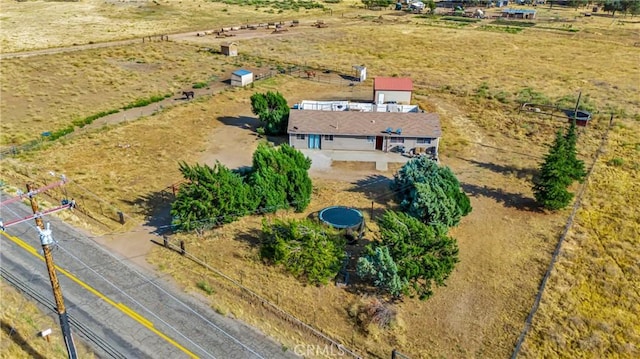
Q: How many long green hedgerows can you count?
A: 1